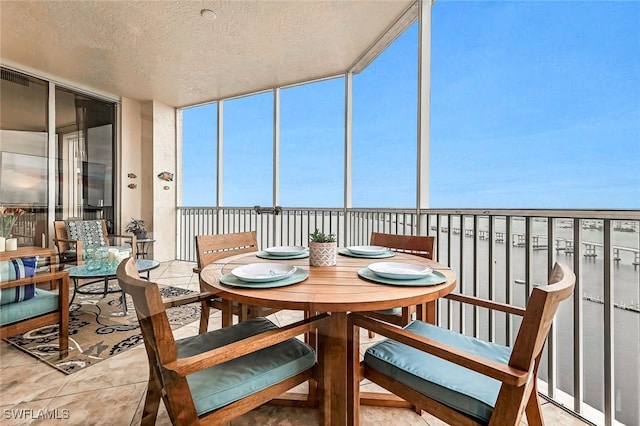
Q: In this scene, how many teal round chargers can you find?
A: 4